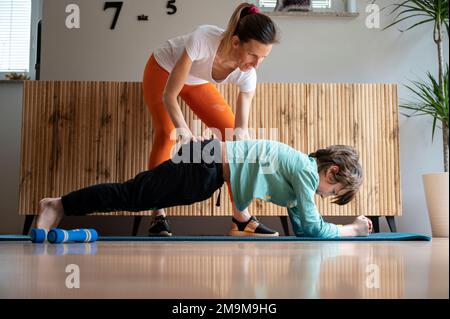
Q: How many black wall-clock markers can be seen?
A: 3